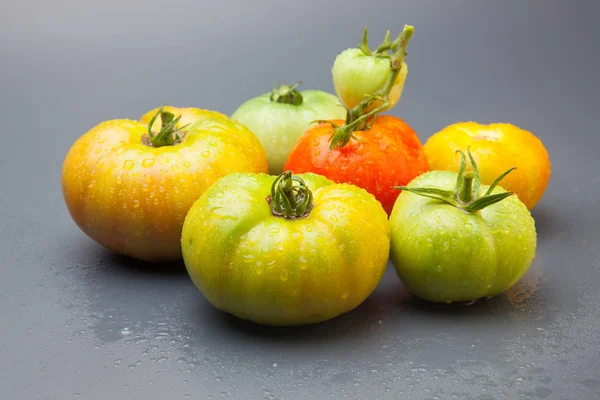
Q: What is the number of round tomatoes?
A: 7